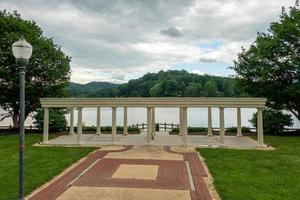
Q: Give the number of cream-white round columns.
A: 14